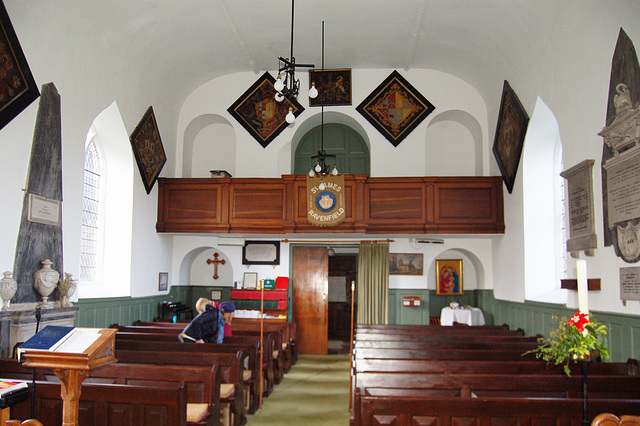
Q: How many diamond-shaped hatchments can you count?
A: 5